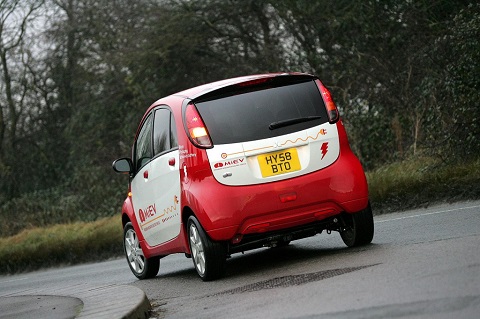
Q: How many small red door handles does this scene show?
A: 2